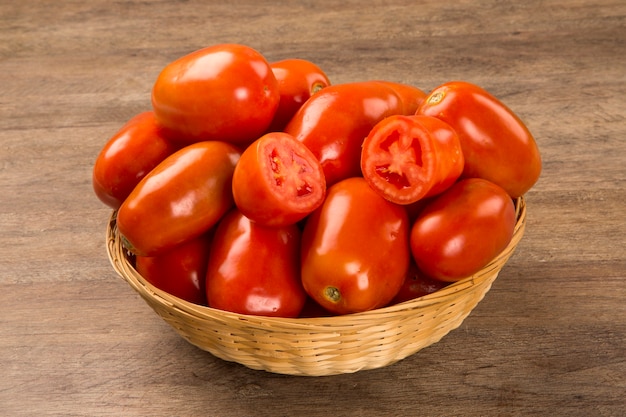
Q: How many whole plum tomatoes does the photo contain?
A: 12